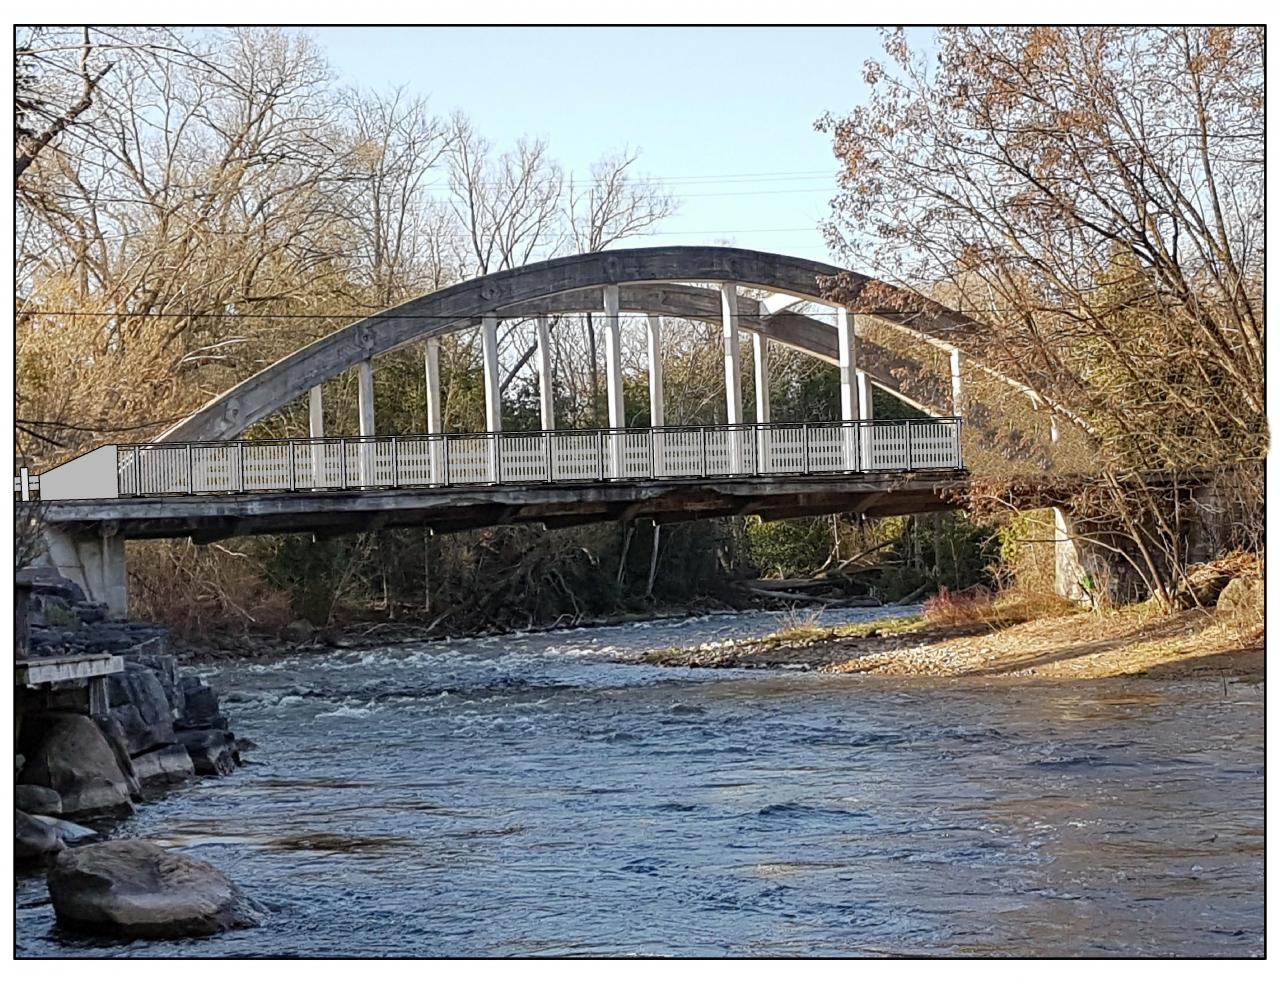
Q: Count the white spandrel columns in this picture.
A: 12